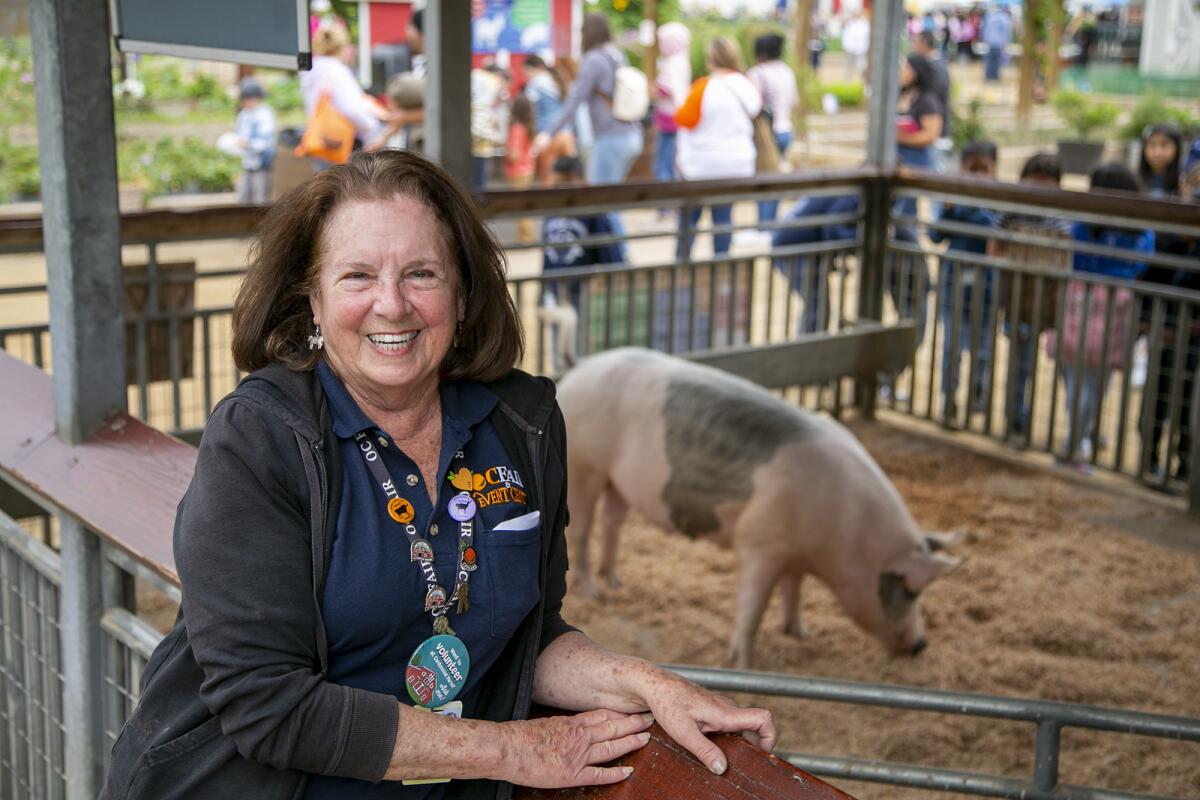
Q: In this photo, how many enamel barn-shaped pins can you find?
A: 2